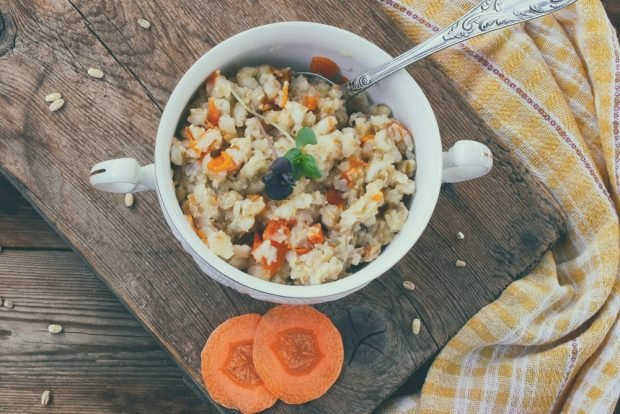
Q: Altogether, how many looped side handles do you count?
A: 2